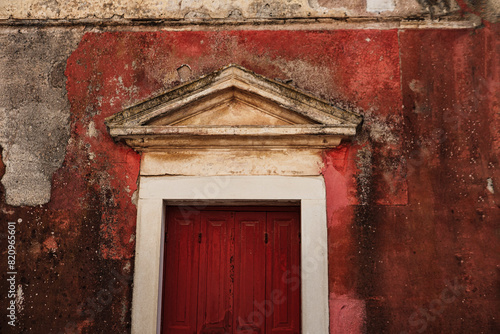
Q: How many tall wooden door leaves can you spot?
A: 4